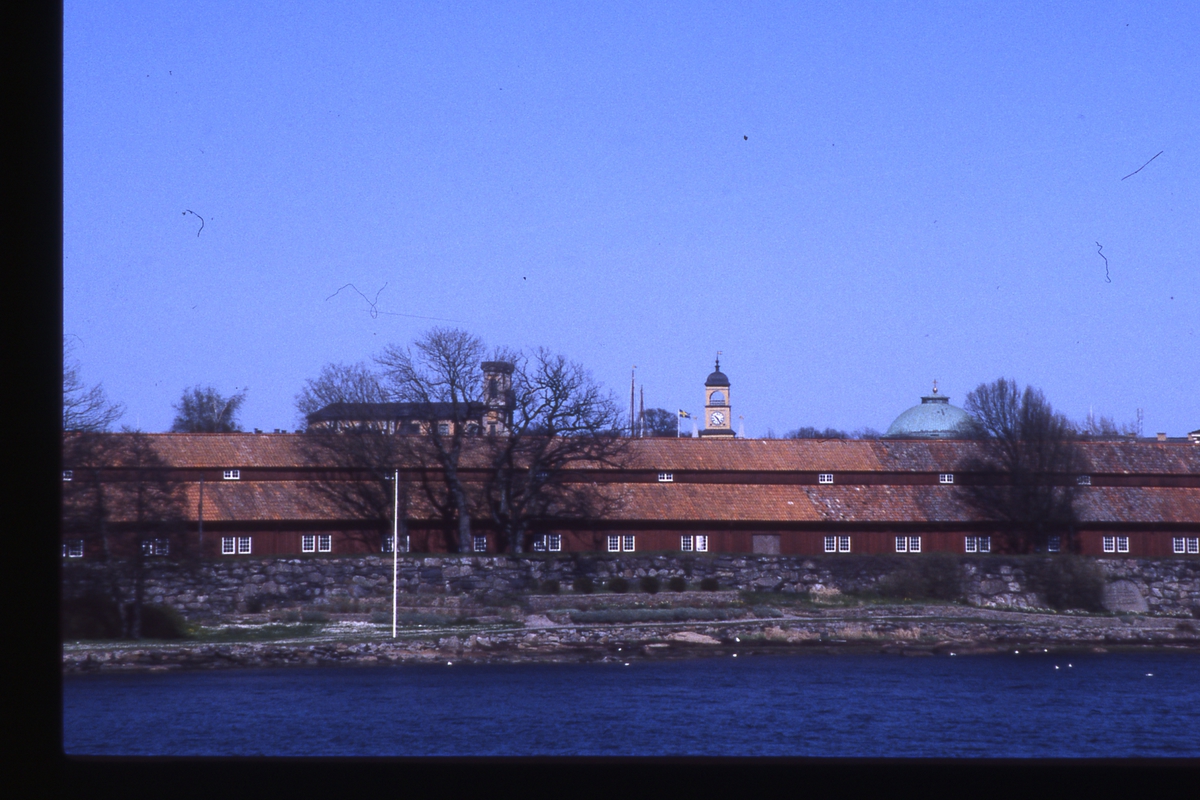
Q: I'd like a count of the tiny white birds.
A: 11